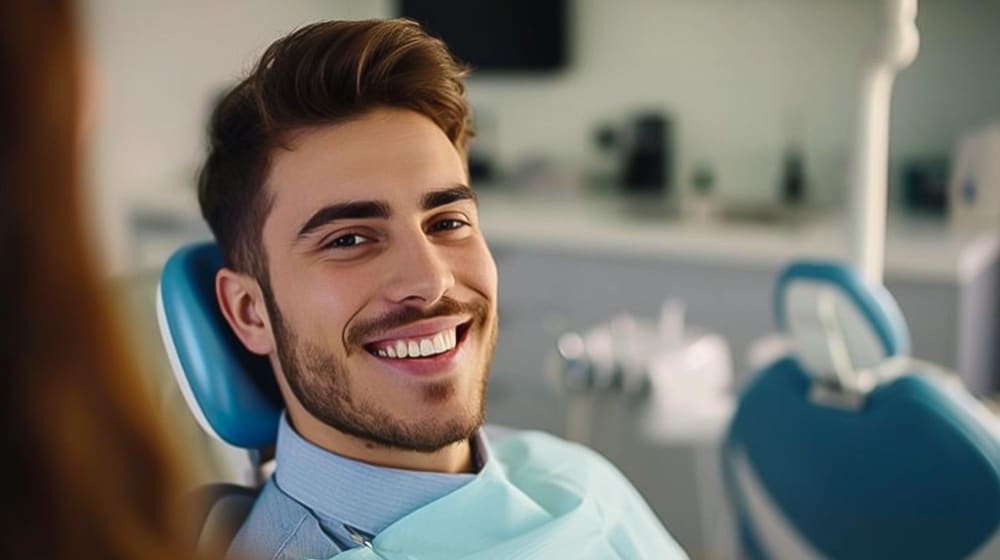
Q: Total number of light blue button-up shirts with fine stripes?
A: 1